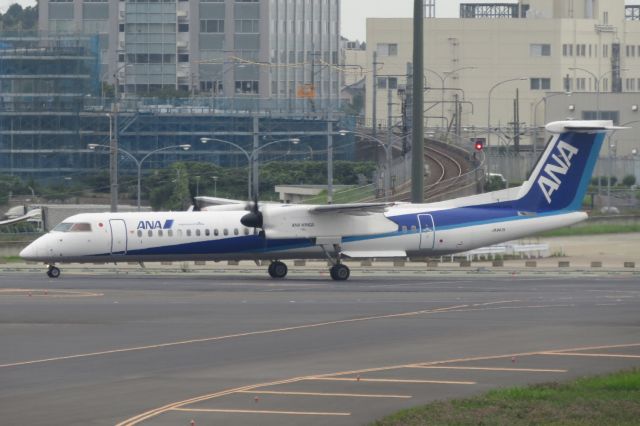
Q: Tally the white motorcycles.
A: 0